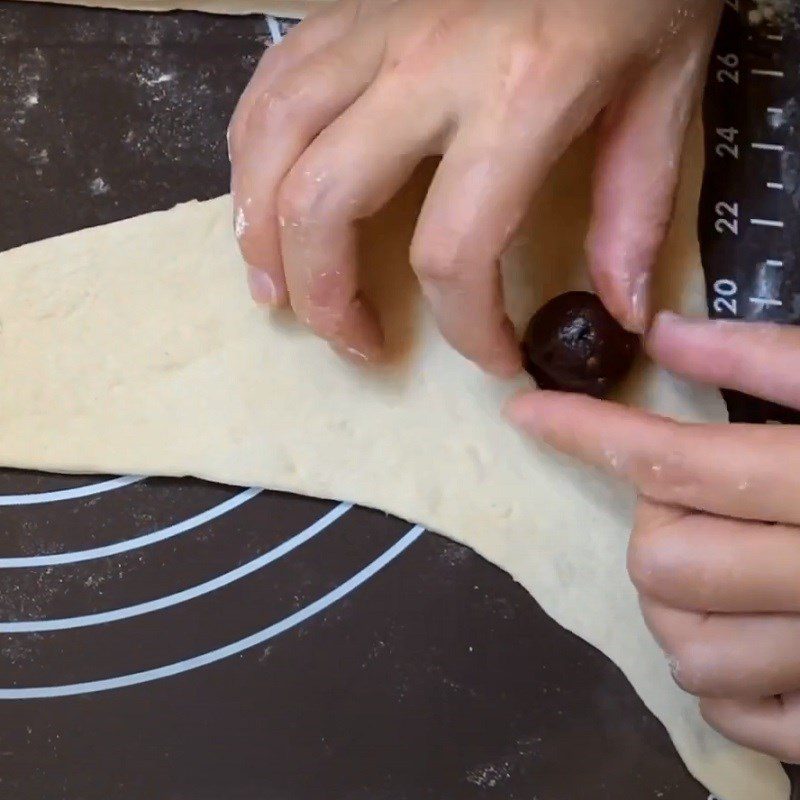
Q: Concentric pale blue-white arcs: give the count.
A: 4